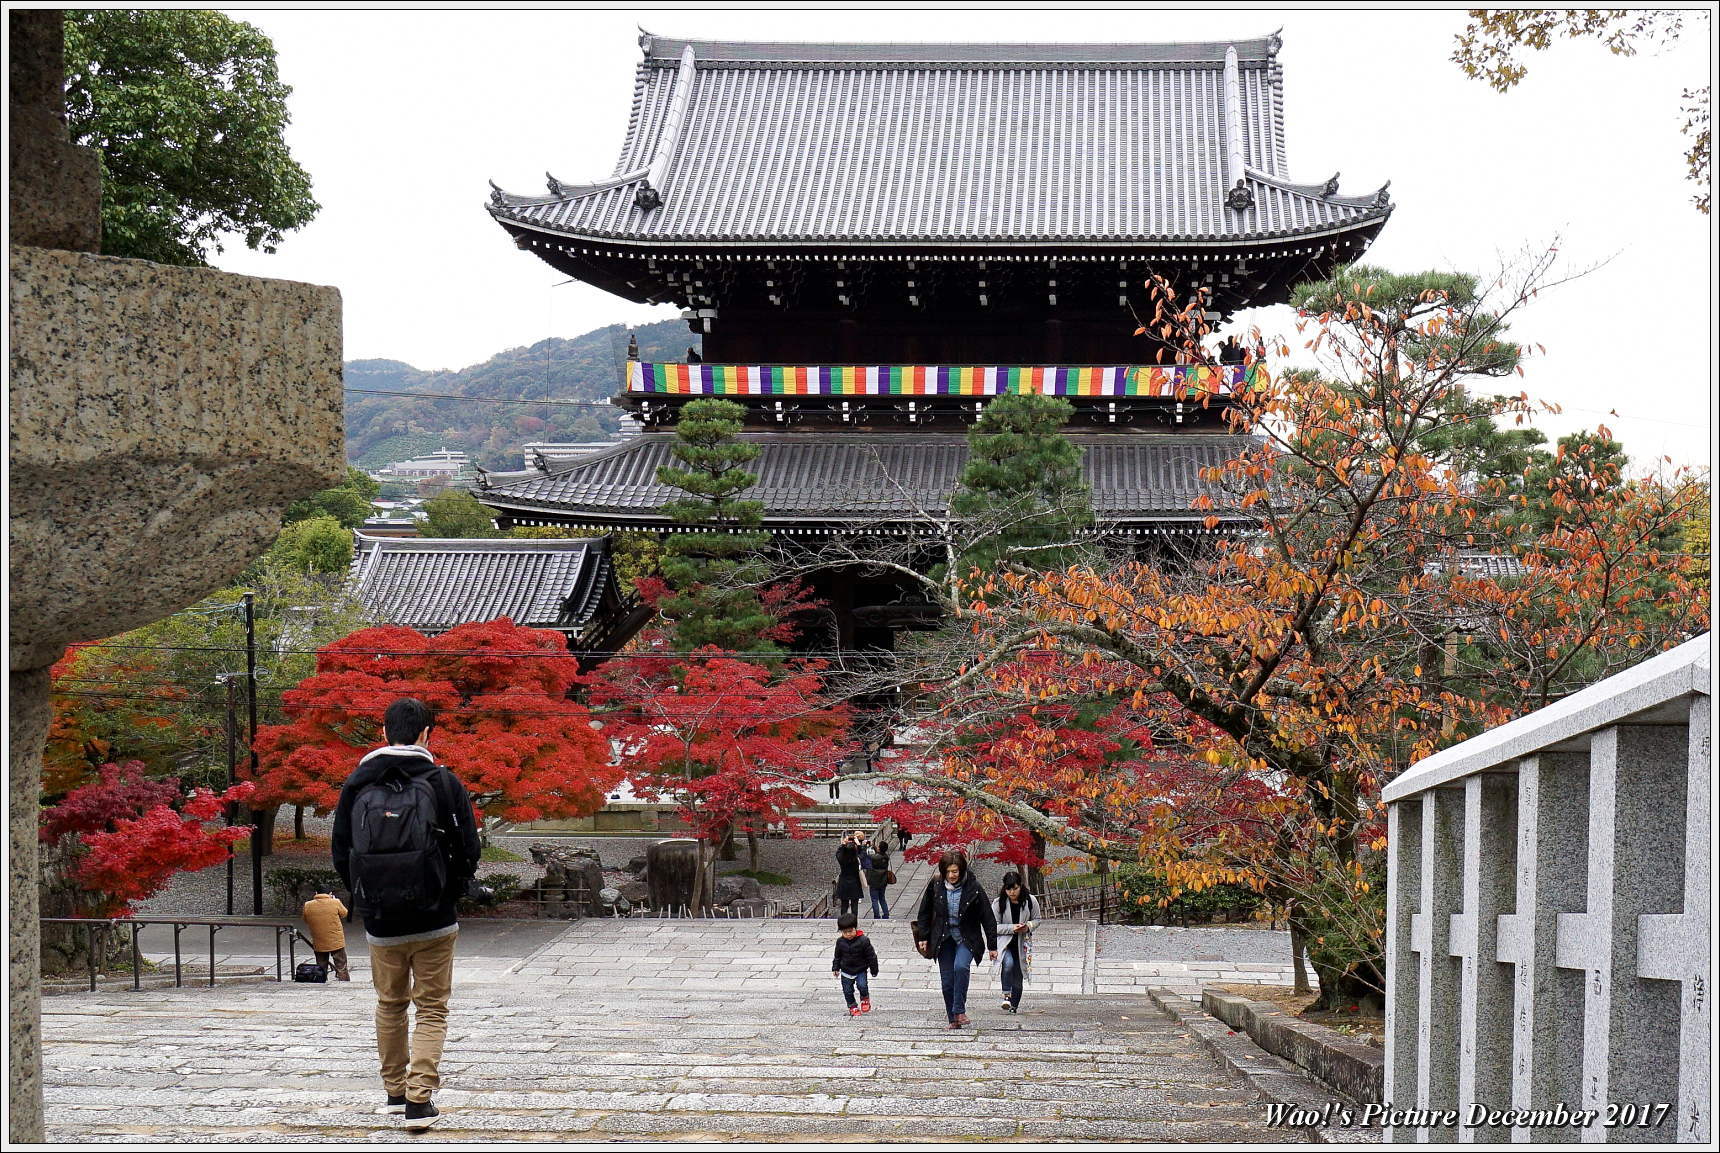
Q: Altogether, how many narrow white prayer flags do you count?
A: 11